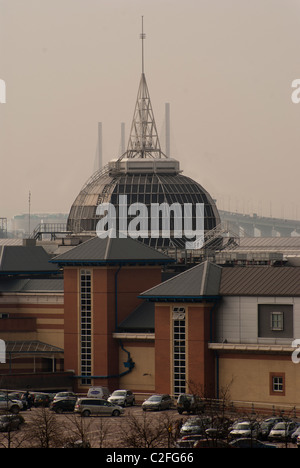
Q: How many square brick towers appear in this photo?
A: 2